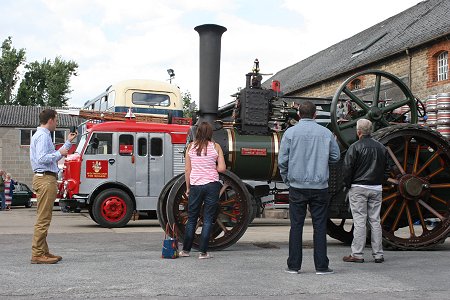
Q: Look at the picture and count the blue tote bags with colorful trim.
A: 1